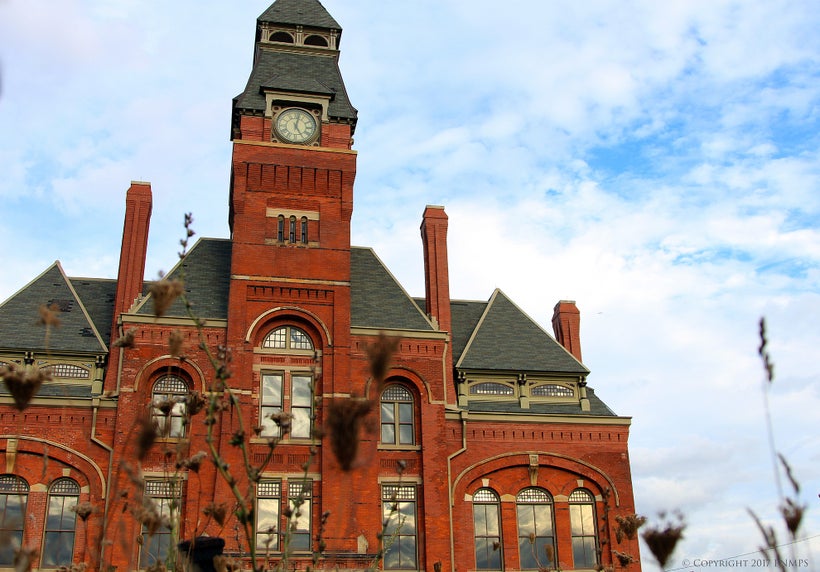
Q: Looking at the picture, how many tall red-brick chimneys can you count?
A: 3